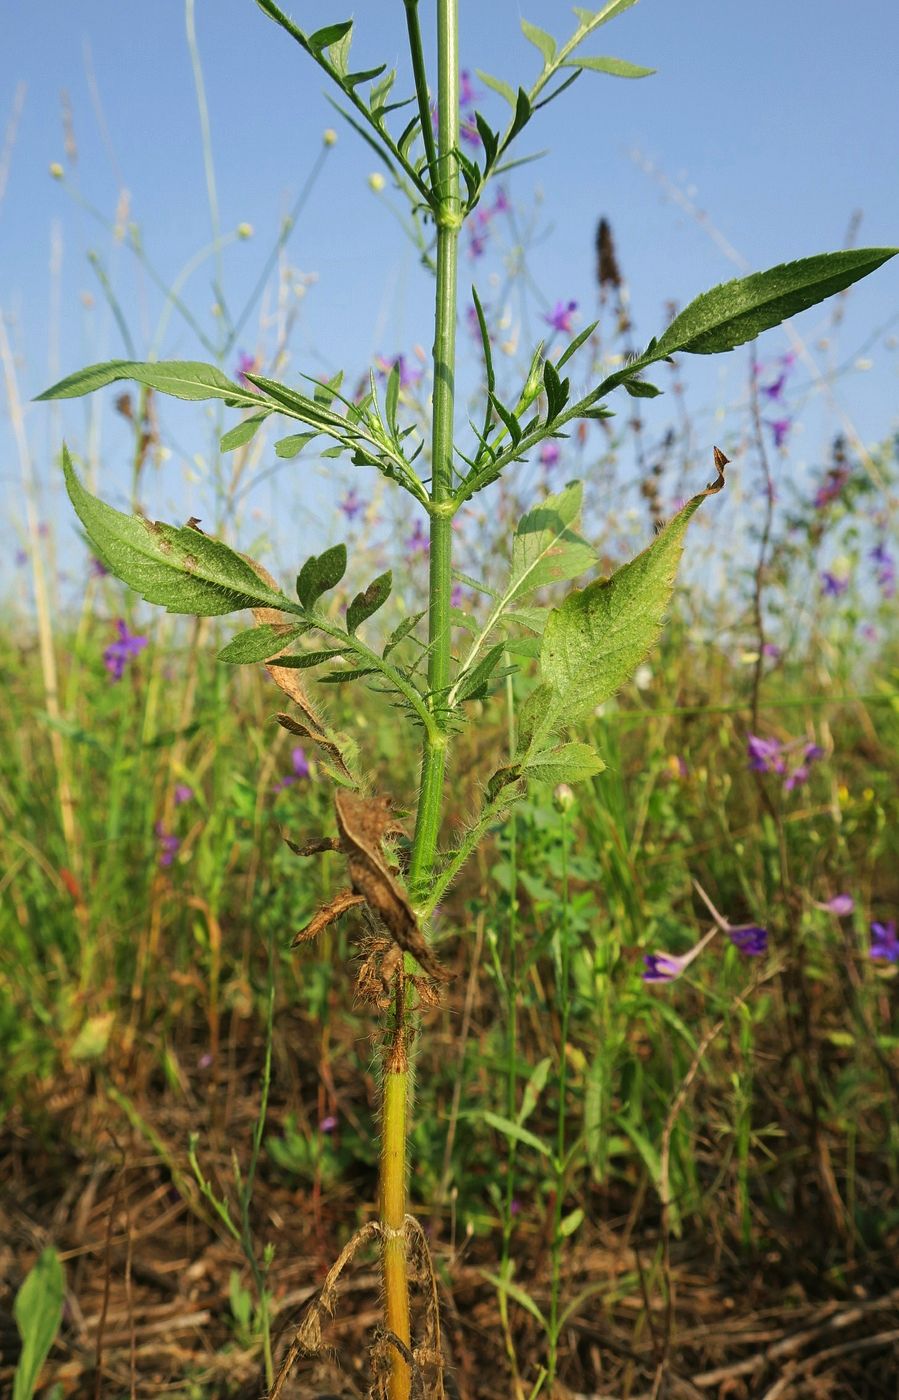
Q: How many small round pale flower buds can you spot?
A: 4